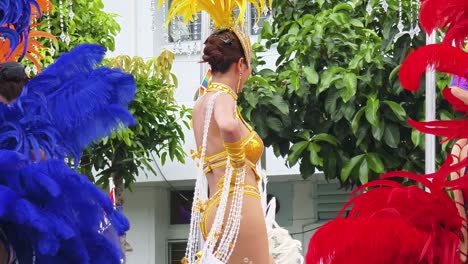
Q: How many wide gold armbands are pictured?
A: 1